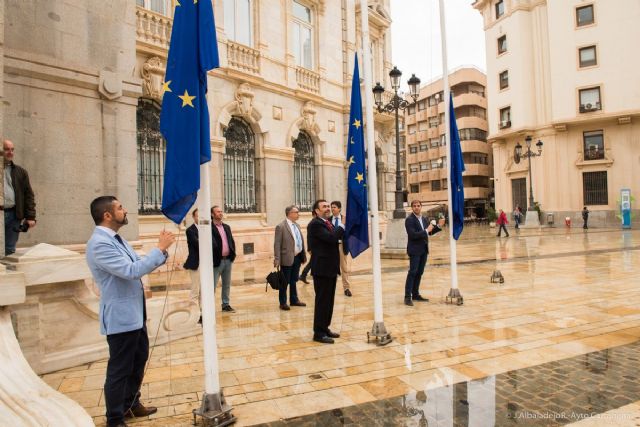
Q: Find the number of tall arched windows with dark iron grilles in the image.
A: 3